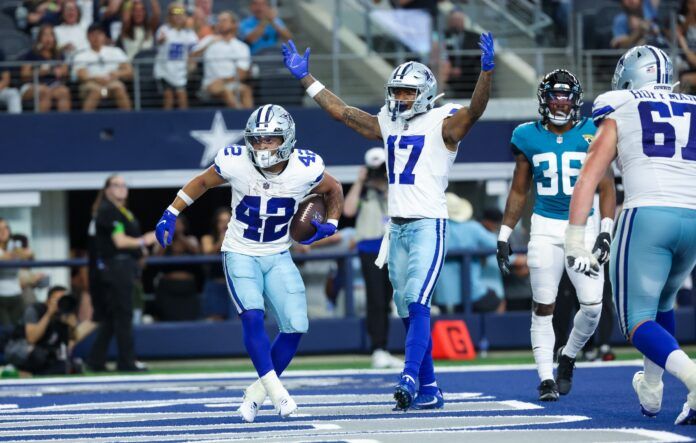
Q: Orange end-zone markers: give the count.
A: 1